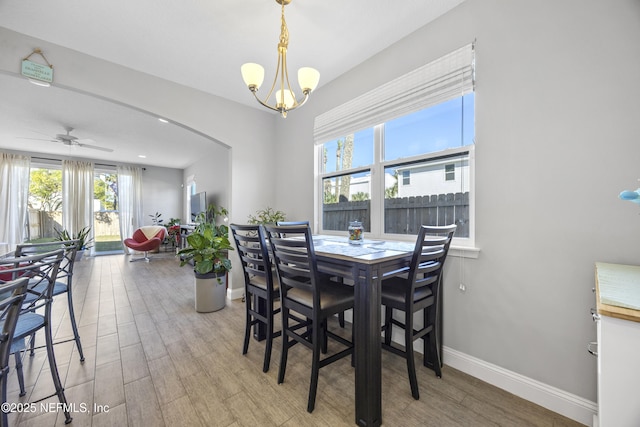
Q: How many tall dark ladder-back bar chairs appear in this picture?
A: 4